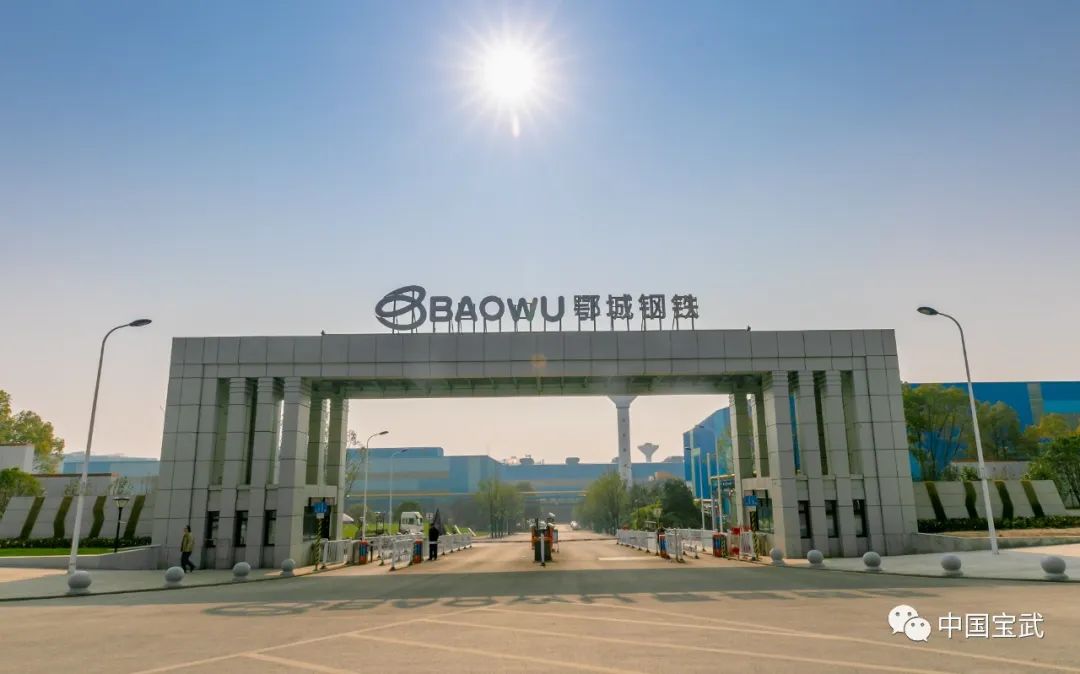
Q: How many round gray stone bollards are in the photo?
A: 9